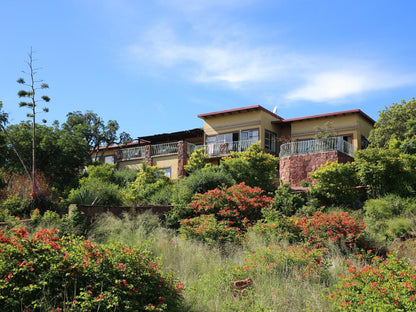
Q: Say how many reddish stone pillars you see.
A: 3